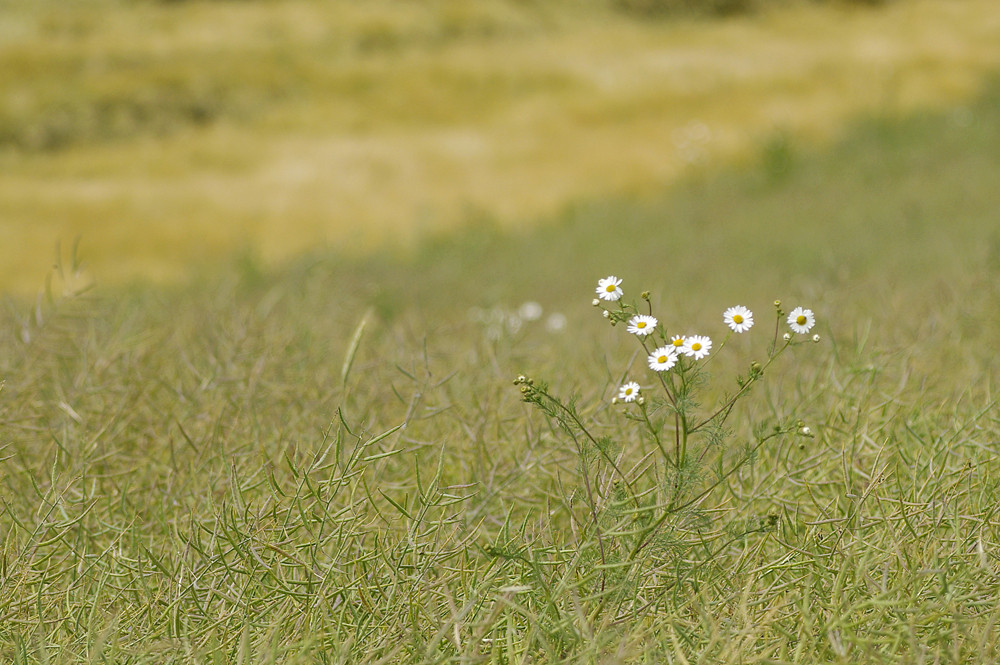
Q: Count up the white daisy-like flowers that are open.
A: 8